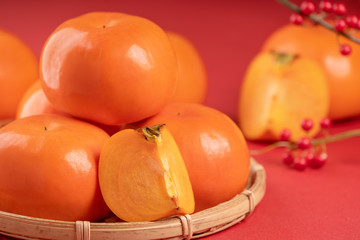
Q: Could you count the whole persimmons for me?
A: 7